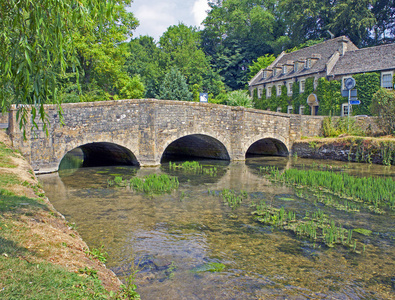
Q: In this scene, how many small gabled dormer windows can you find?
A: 5